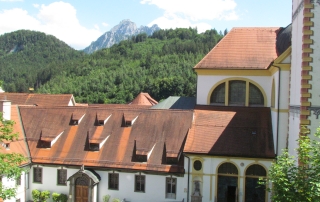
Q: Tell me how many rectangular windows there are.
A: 5